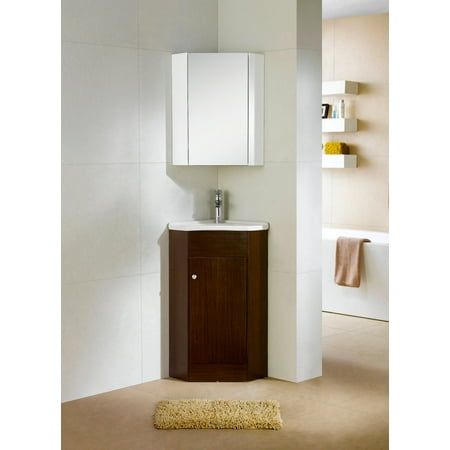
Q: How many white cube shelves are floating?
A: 3